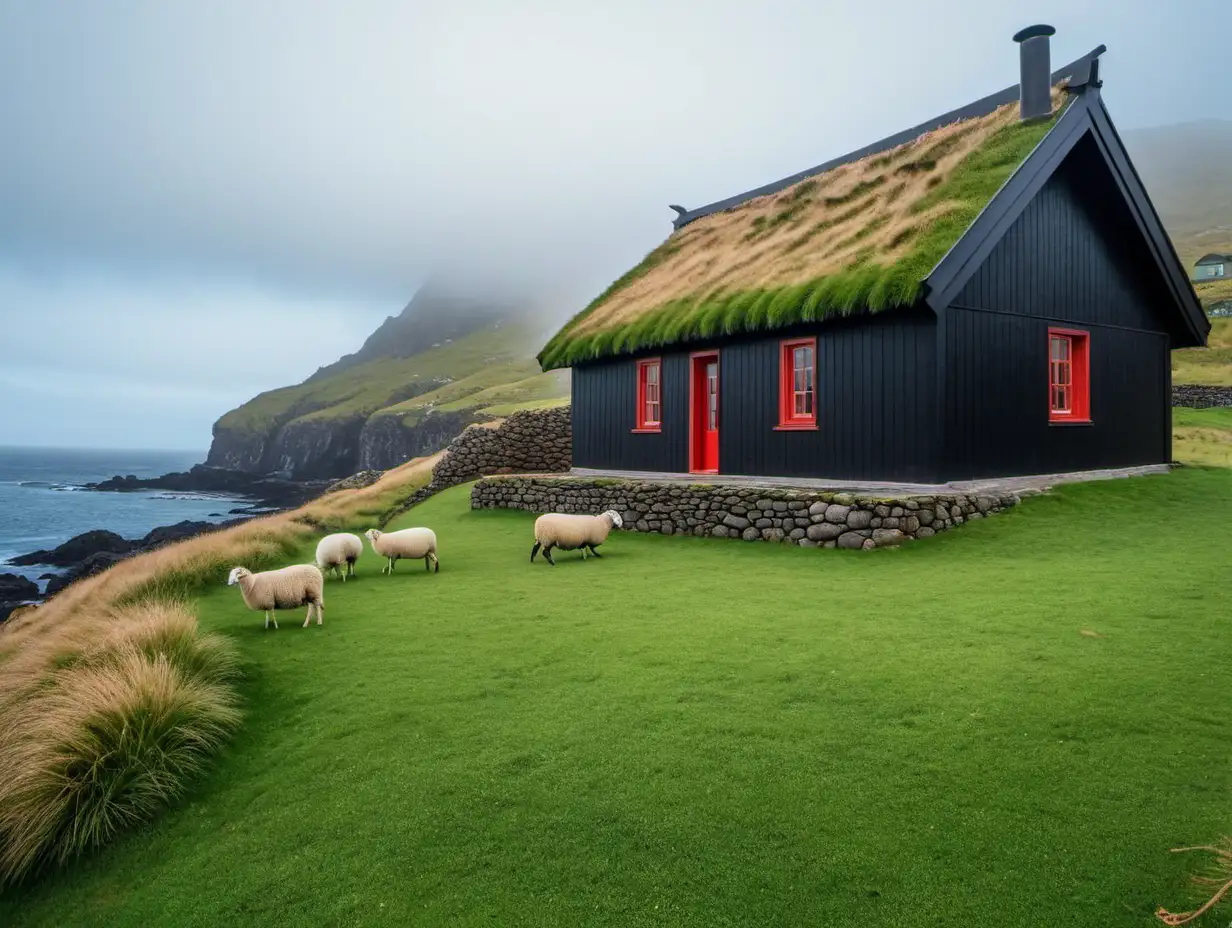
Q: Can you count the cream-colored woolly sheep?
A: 4